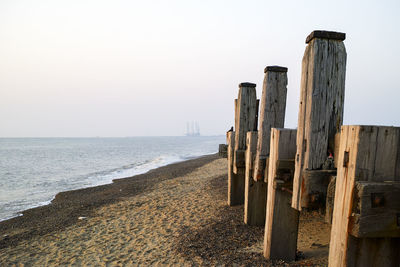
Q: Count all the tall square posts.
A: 3